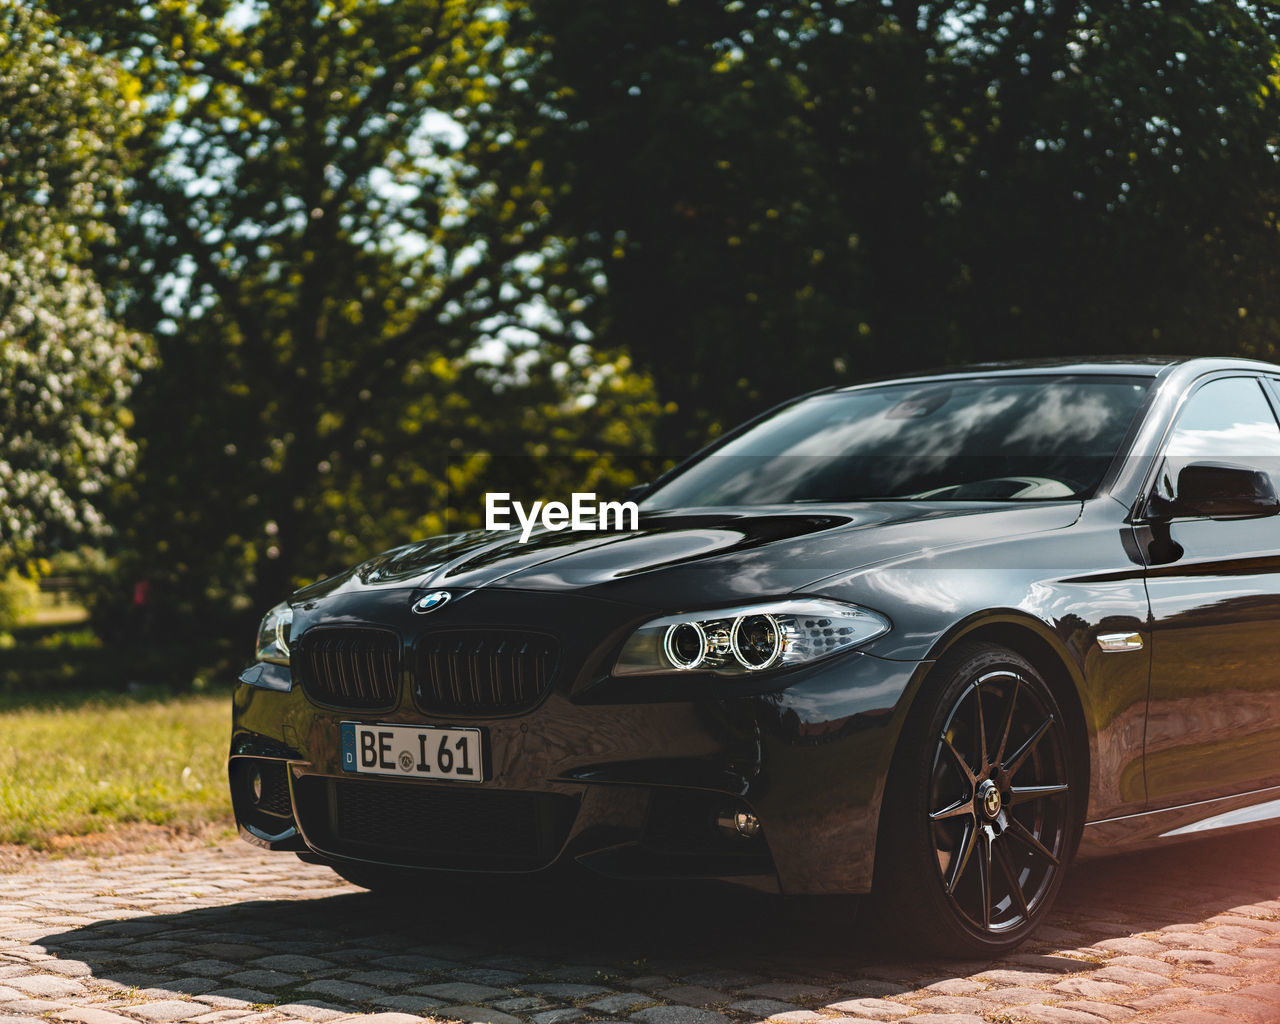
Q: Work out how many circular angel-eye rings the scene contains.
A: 2